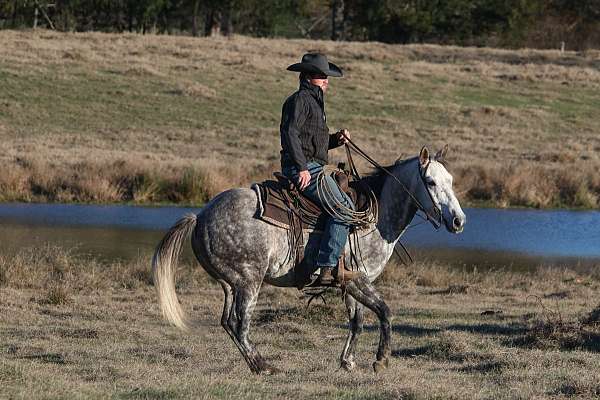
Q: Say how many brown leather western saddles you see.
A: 1